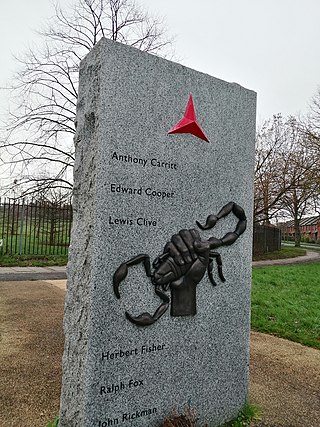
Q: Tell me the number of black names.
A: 6